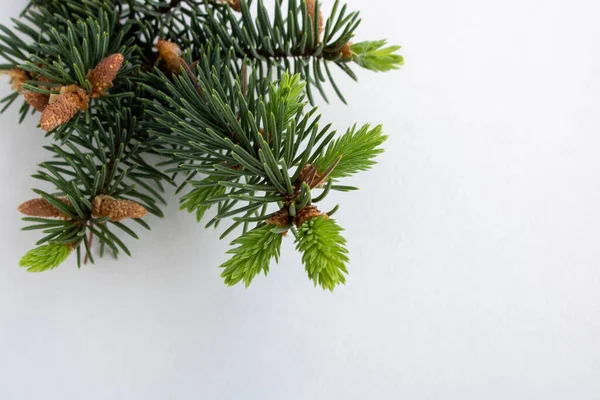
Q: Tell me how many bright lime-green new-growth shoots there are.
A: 7